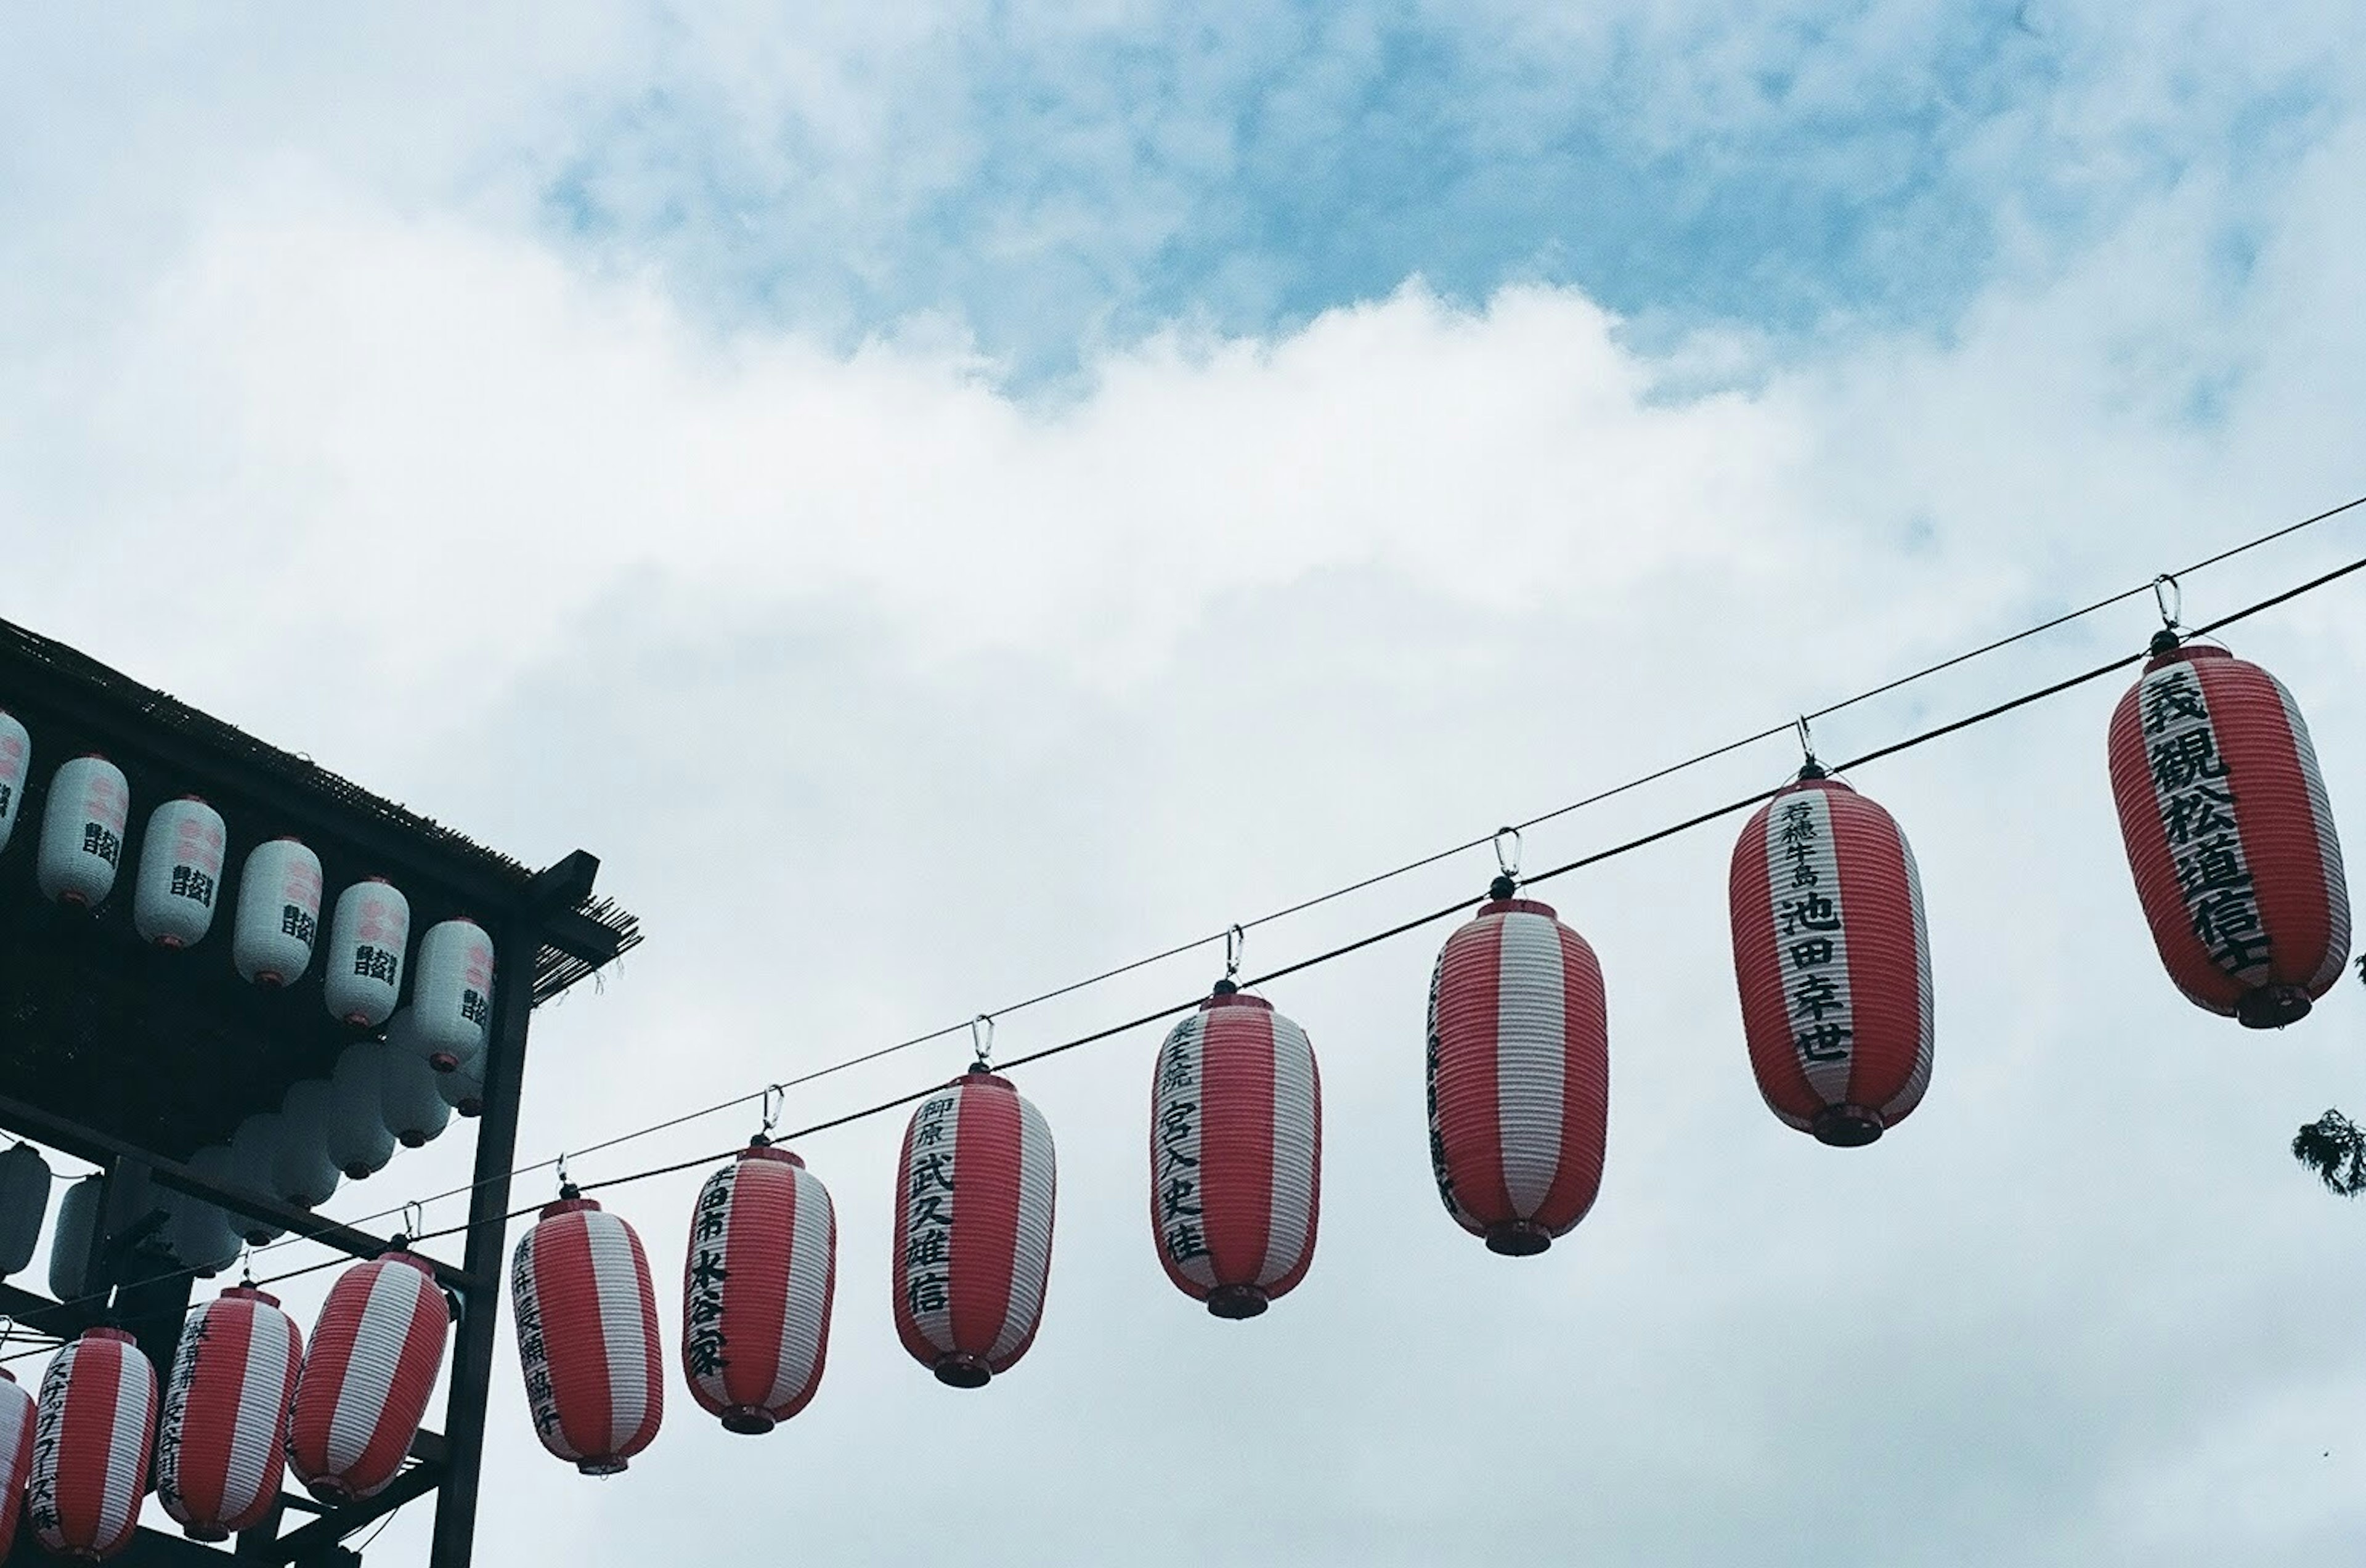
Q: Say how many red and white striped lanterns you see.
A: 11